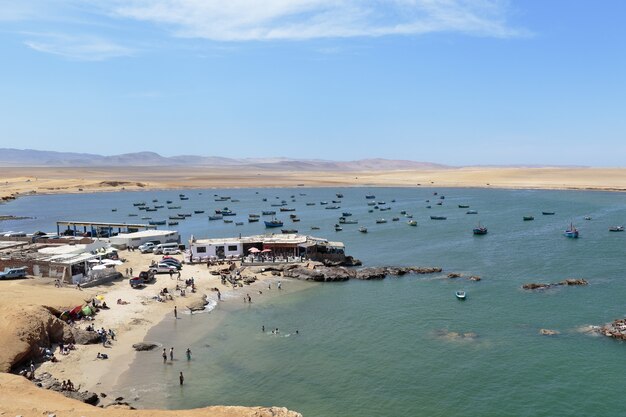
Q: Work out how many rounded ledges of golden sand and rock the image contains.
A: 2